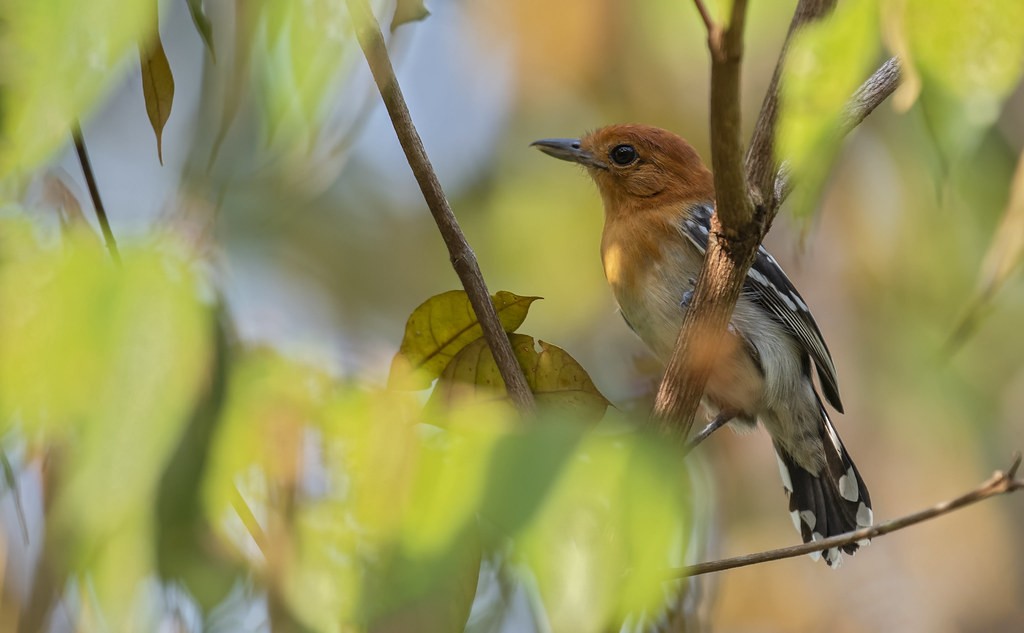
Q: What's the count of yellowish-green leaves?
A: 2